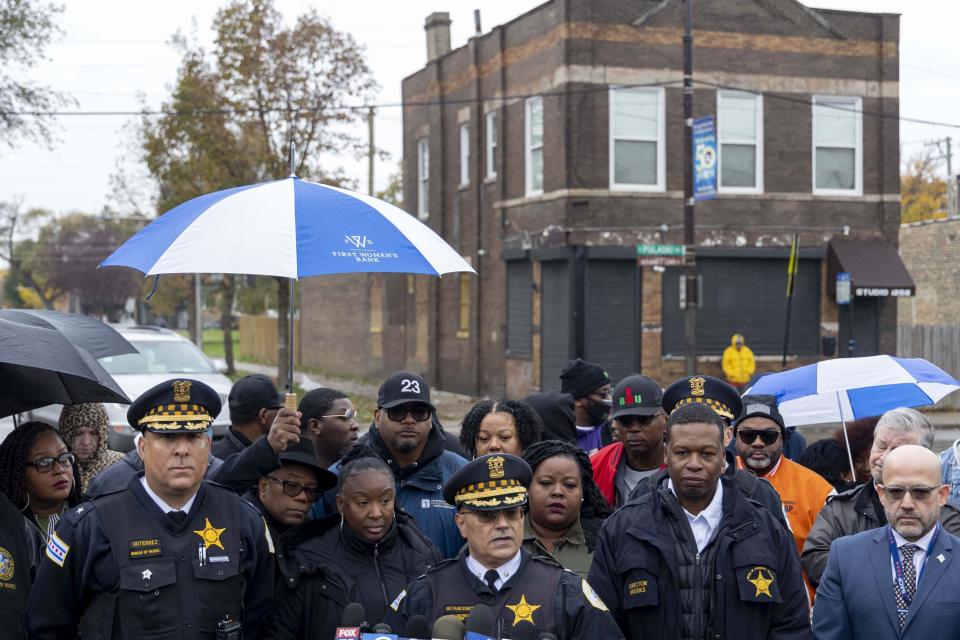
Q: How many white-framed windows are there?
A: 7